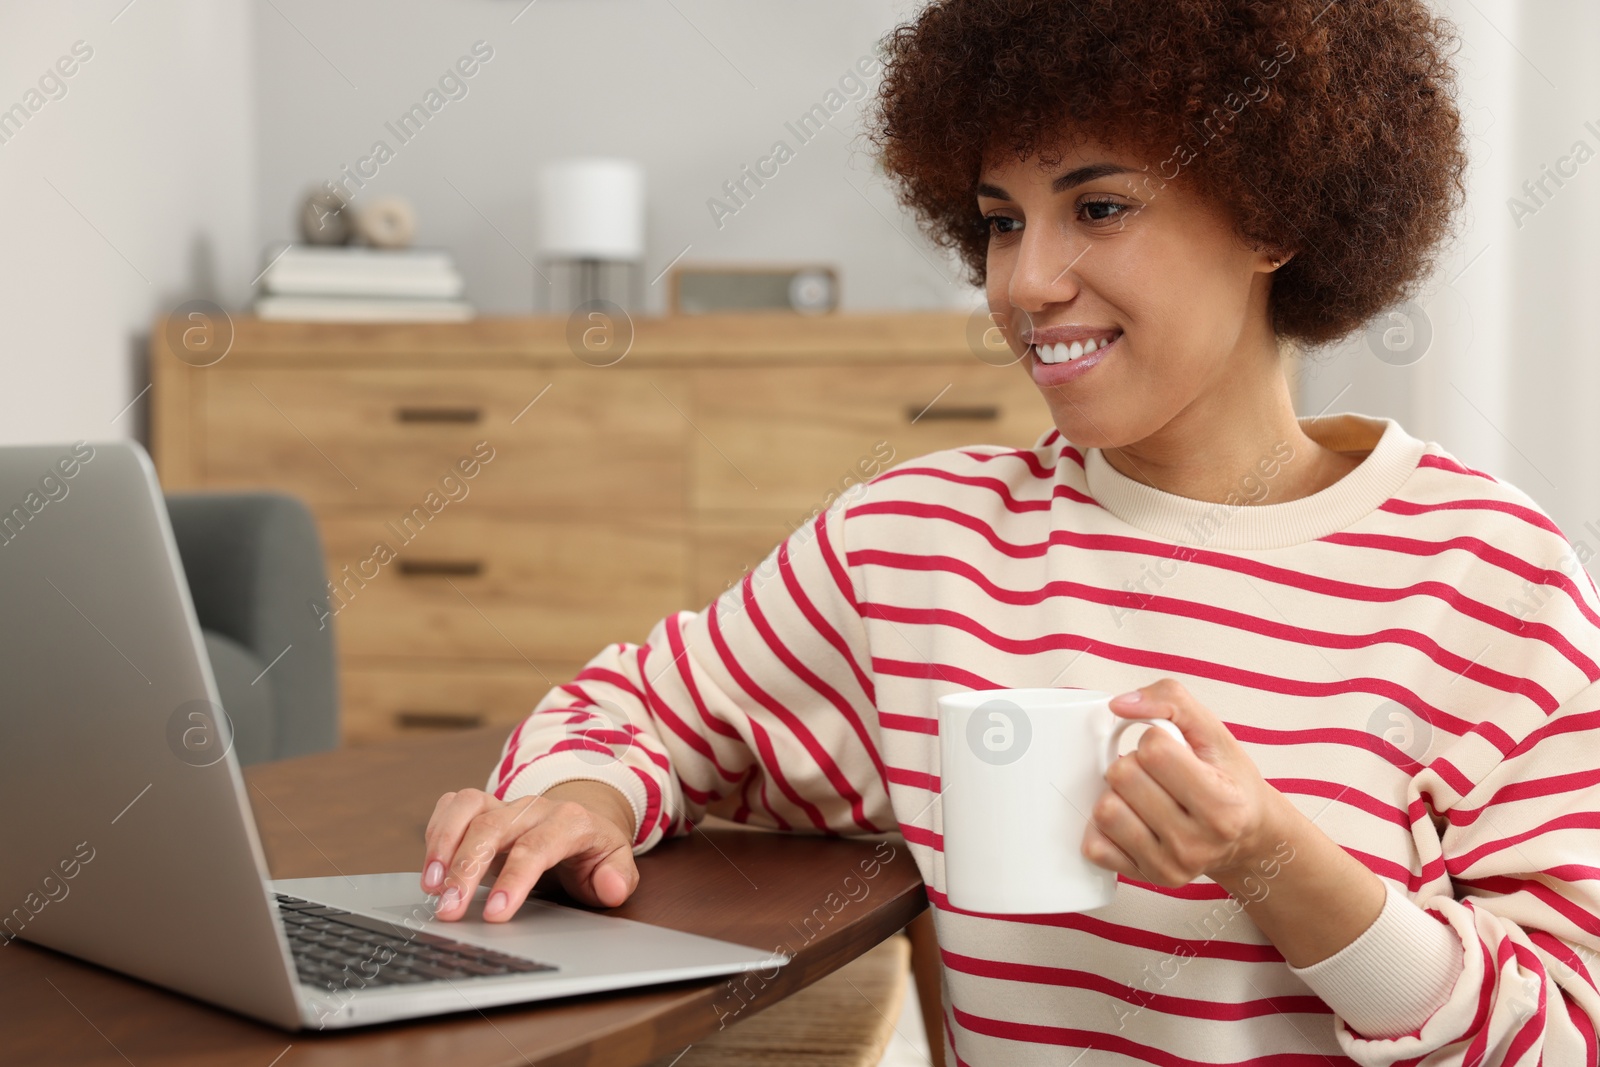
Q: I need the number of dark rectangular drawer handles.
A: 4